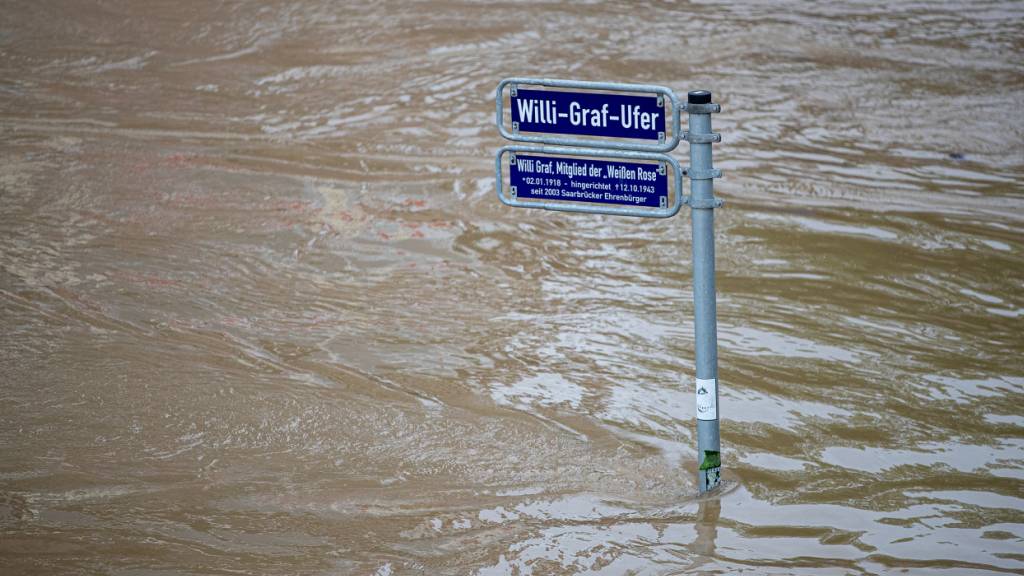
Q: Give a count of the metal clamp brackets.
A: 4